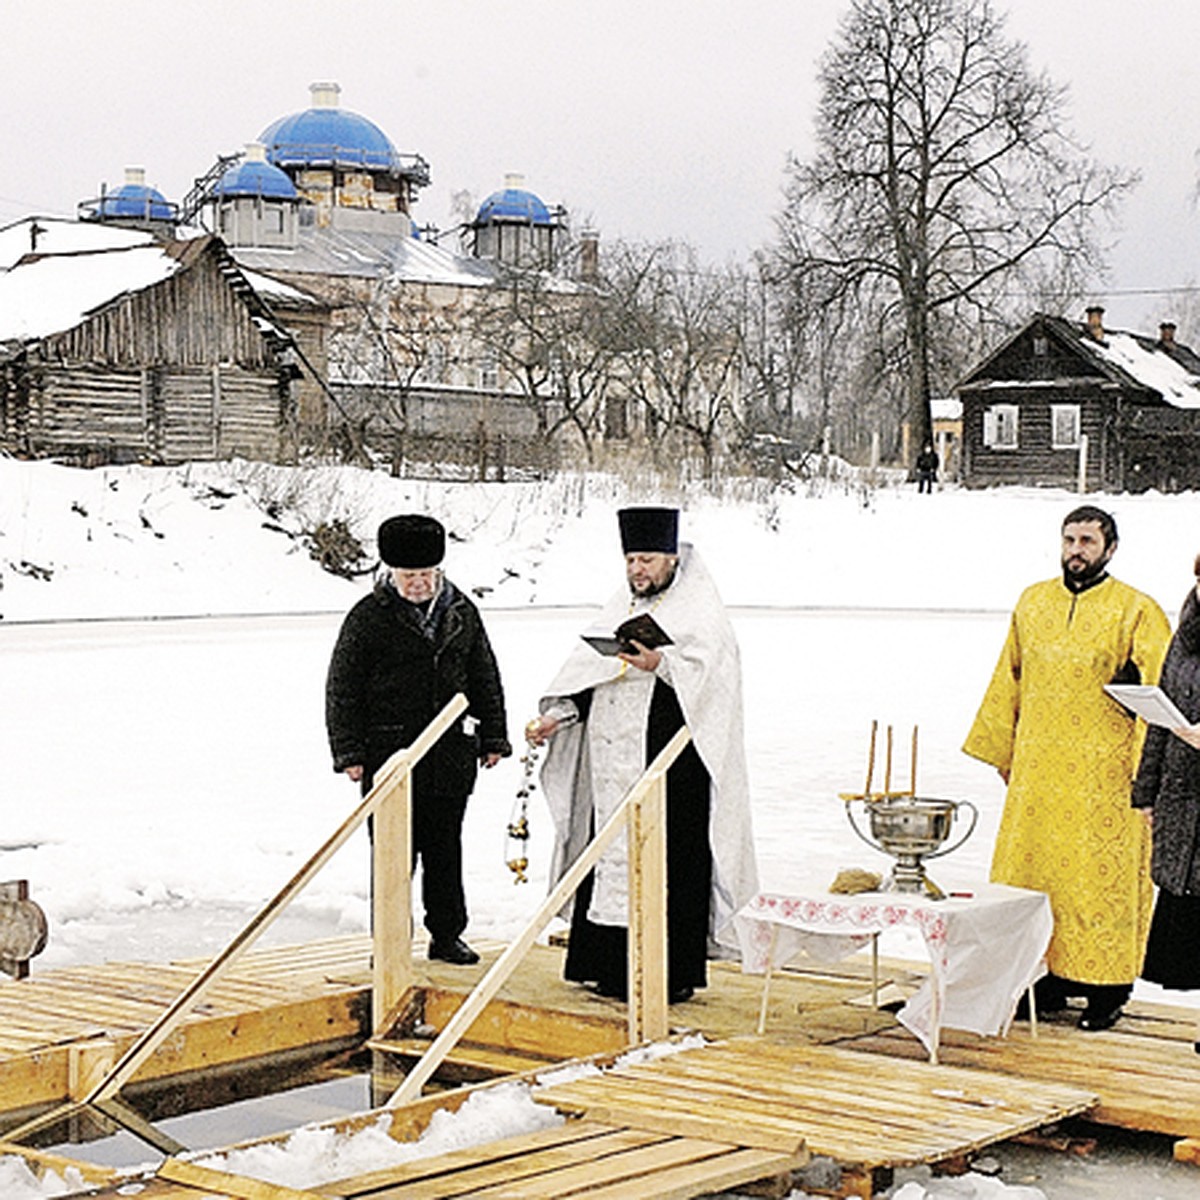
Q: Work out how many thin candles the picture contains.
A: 3